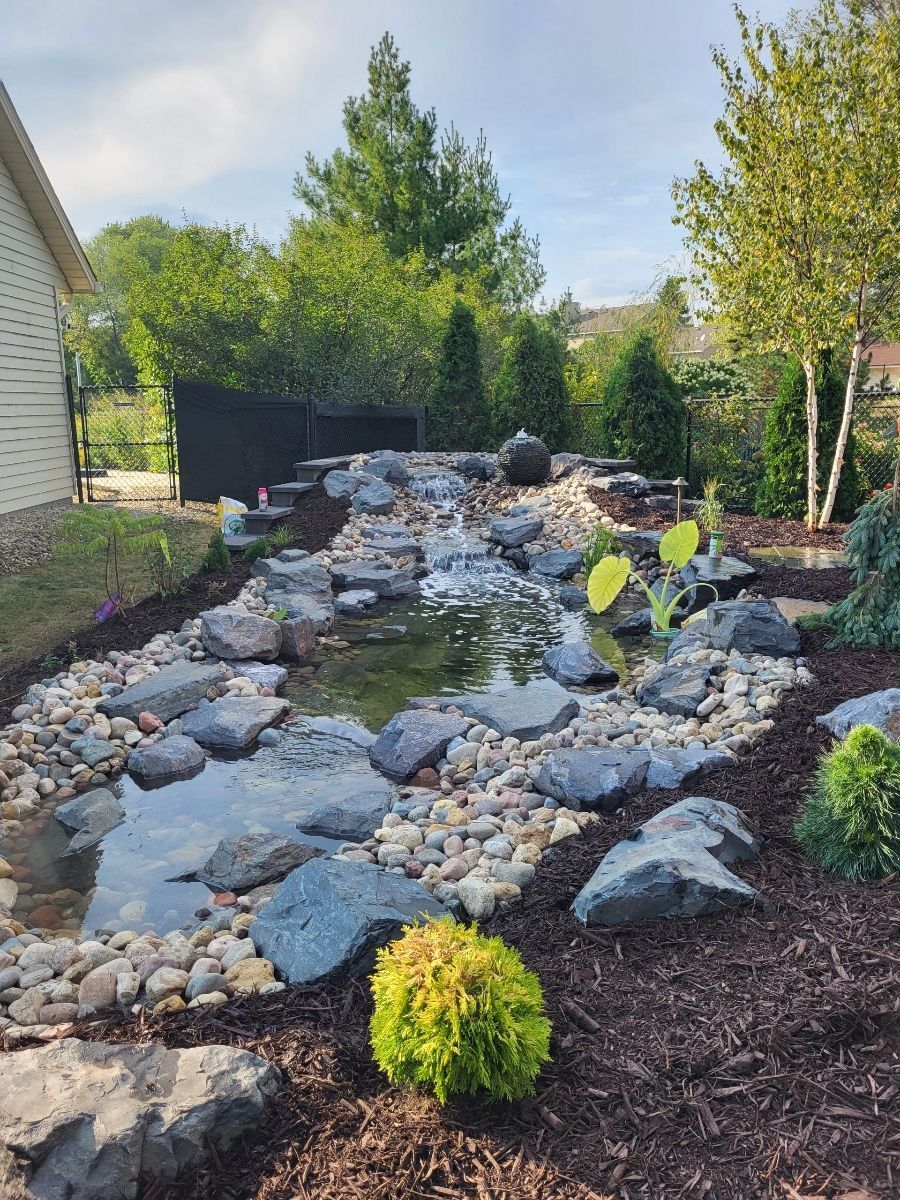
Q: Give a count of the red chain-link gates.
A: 0